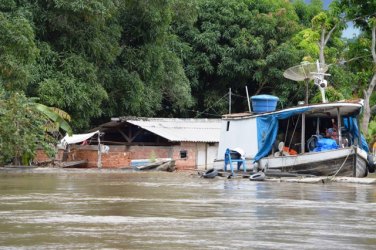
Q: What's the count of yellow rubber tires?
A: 0